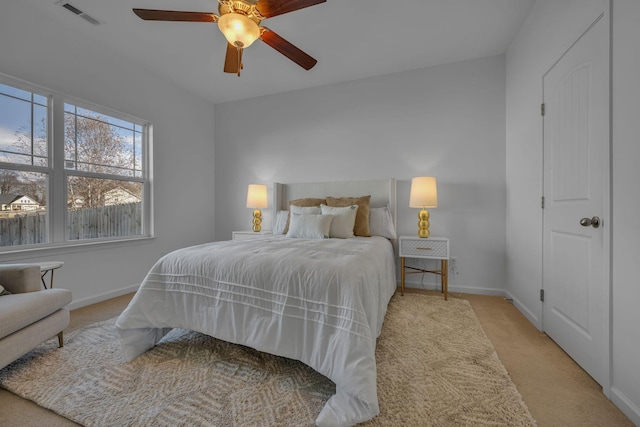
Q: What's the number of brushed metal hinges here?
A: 3